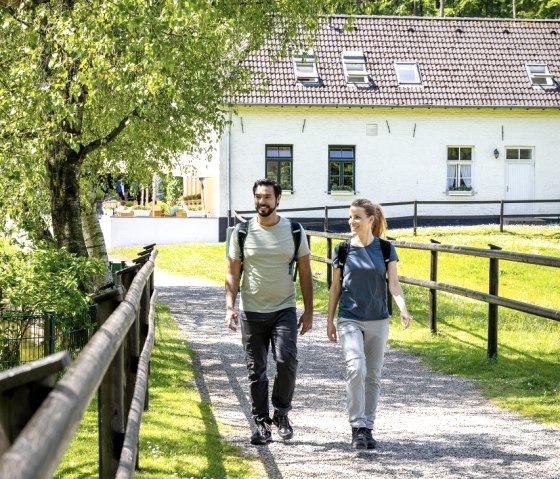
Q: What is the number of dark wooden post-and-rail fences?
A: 3